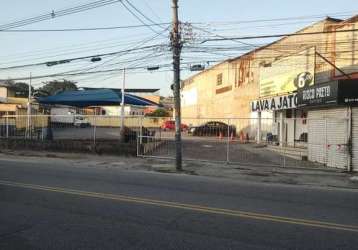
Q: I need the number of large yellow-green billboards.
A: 1